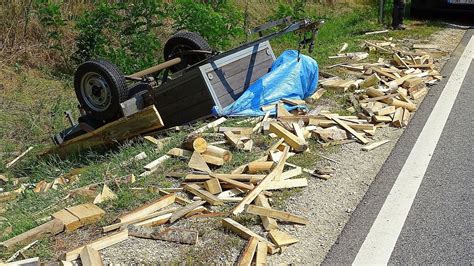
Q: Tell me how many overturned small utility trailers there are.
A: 1